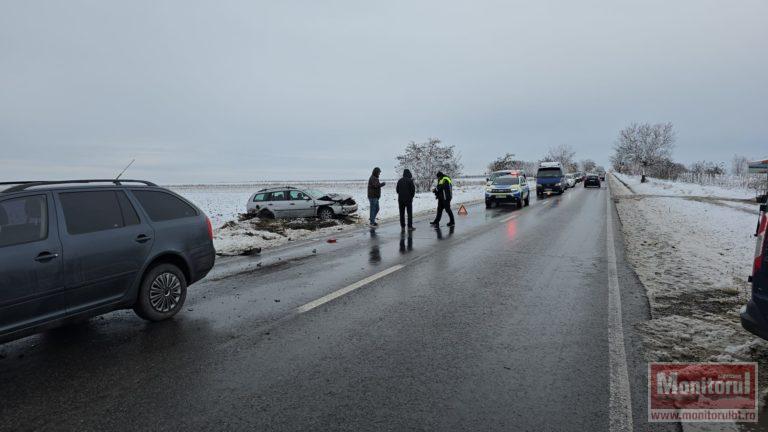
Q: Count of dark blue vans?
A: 1